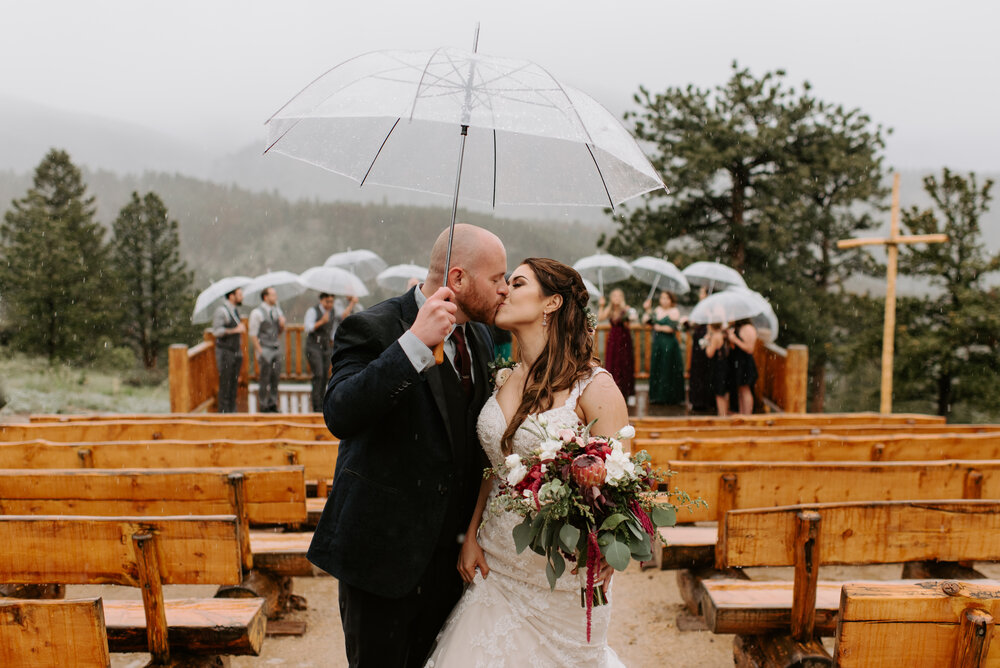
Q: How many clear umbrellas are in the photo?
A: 12